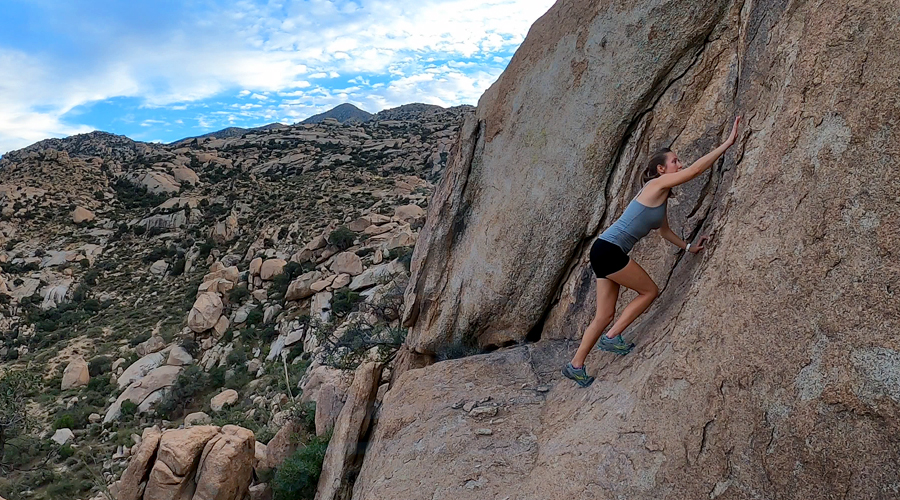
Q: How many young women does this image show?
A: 1